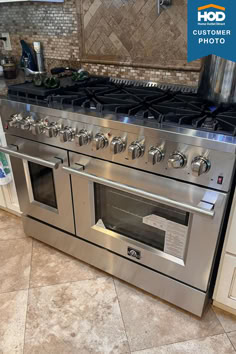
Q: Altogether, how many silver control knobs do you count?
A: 12